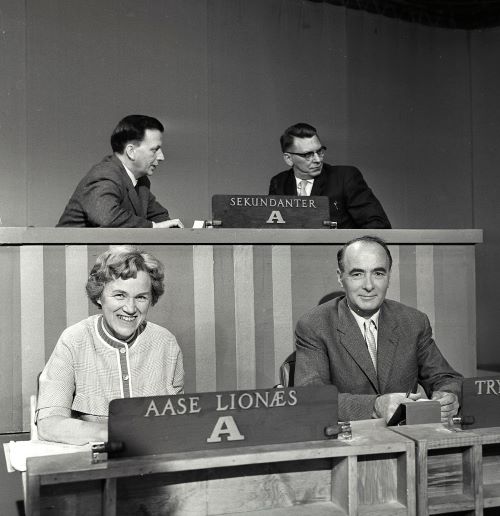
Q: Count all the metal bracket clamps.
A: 5